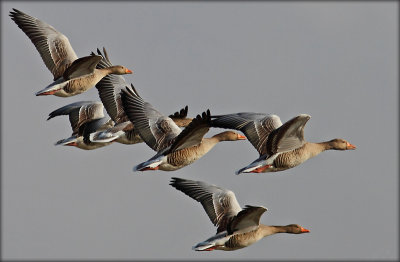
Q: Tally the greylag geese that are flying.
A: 6